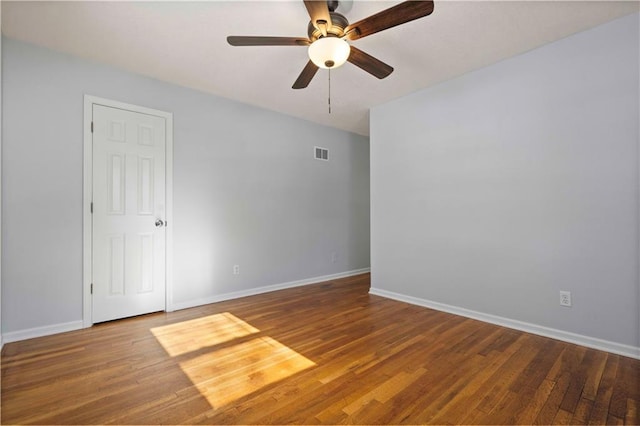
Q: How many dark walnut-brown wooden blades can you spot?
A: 5